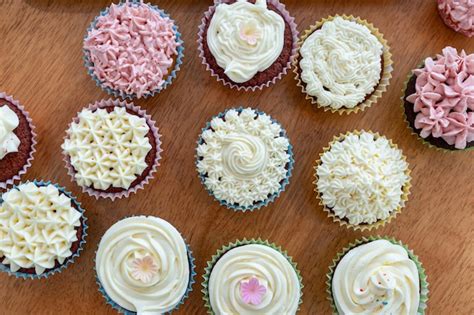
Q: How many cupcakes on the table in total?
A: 13